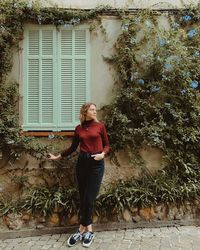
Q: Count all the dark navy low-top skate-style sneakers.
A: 2